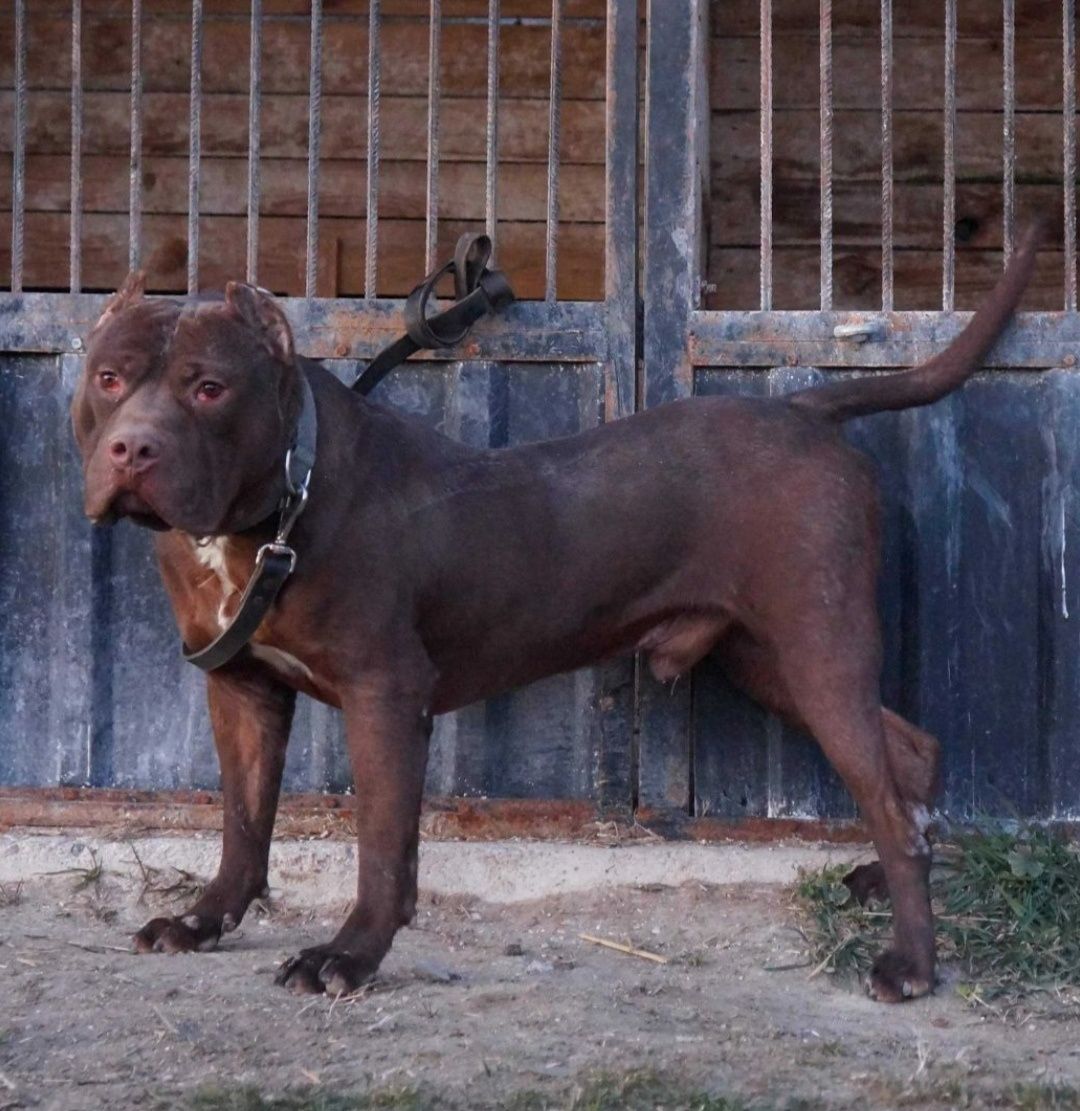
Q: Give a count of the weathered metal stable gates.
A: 2